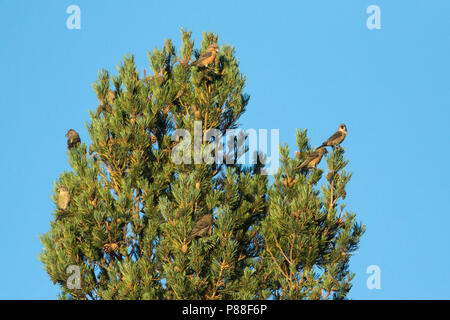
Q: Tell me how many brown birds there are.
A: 6